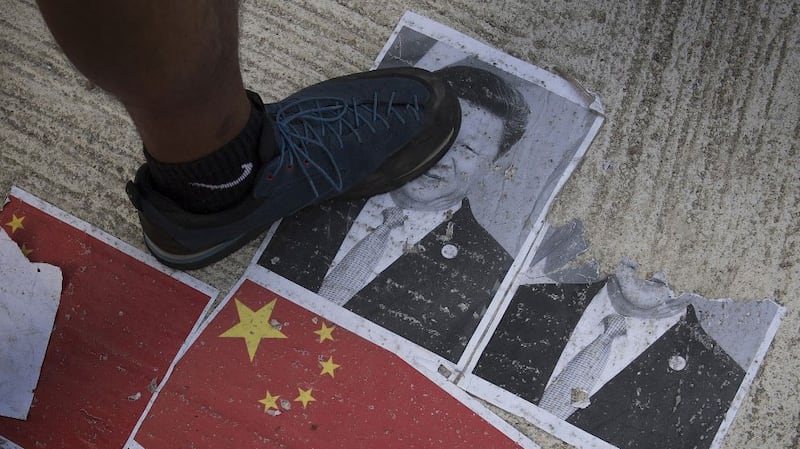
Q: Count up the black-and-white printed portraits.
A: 2